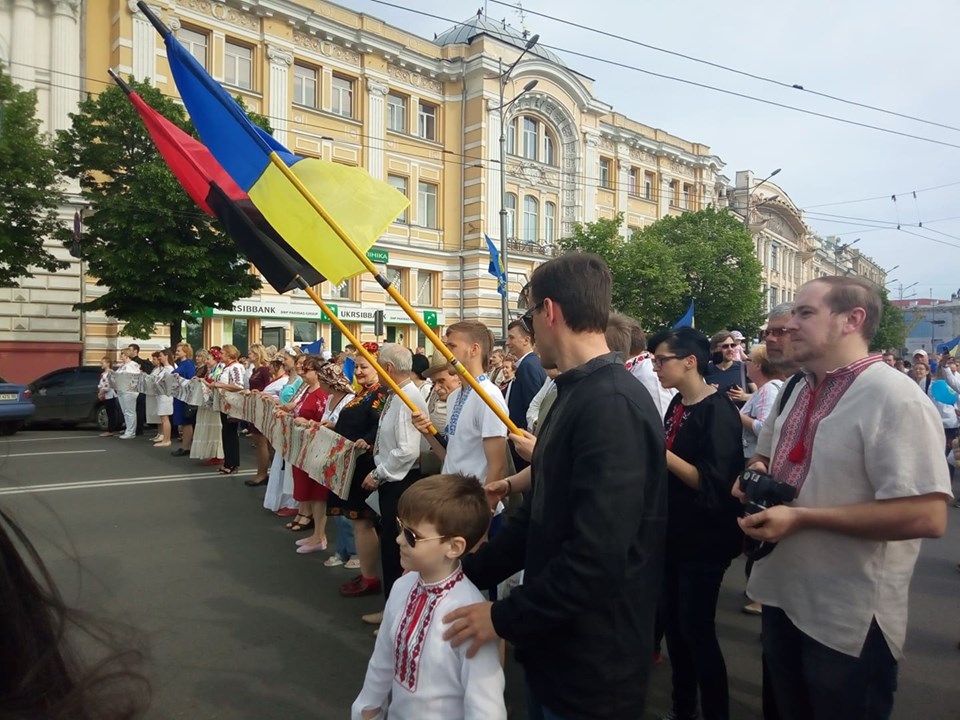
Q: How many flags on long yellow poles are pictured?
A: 2